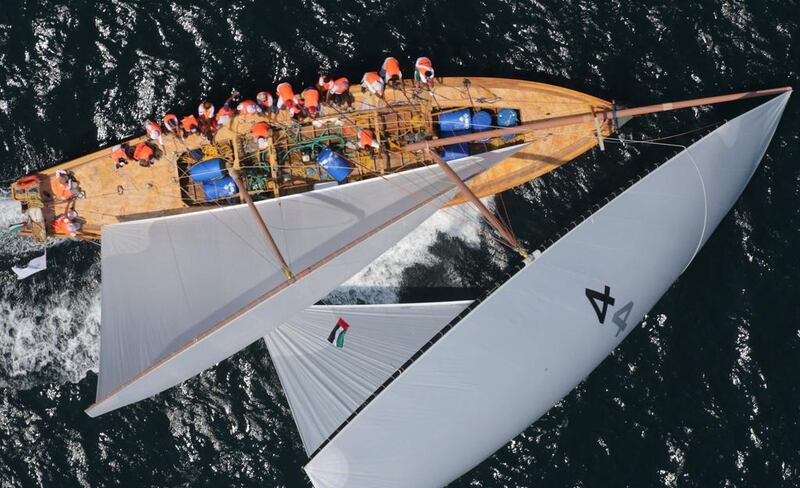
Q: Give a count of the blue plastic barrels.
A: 7